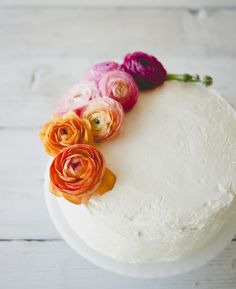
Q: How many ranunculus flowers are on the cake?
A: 7